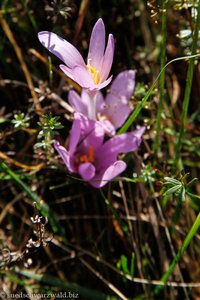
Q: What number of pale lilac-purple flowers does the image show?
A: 3